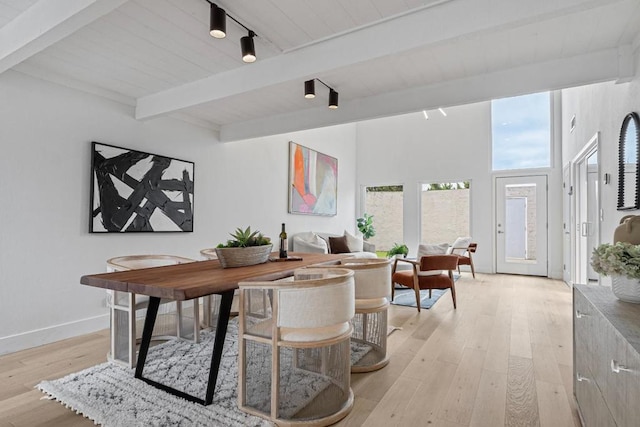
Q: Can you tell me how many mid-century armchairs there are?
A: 2